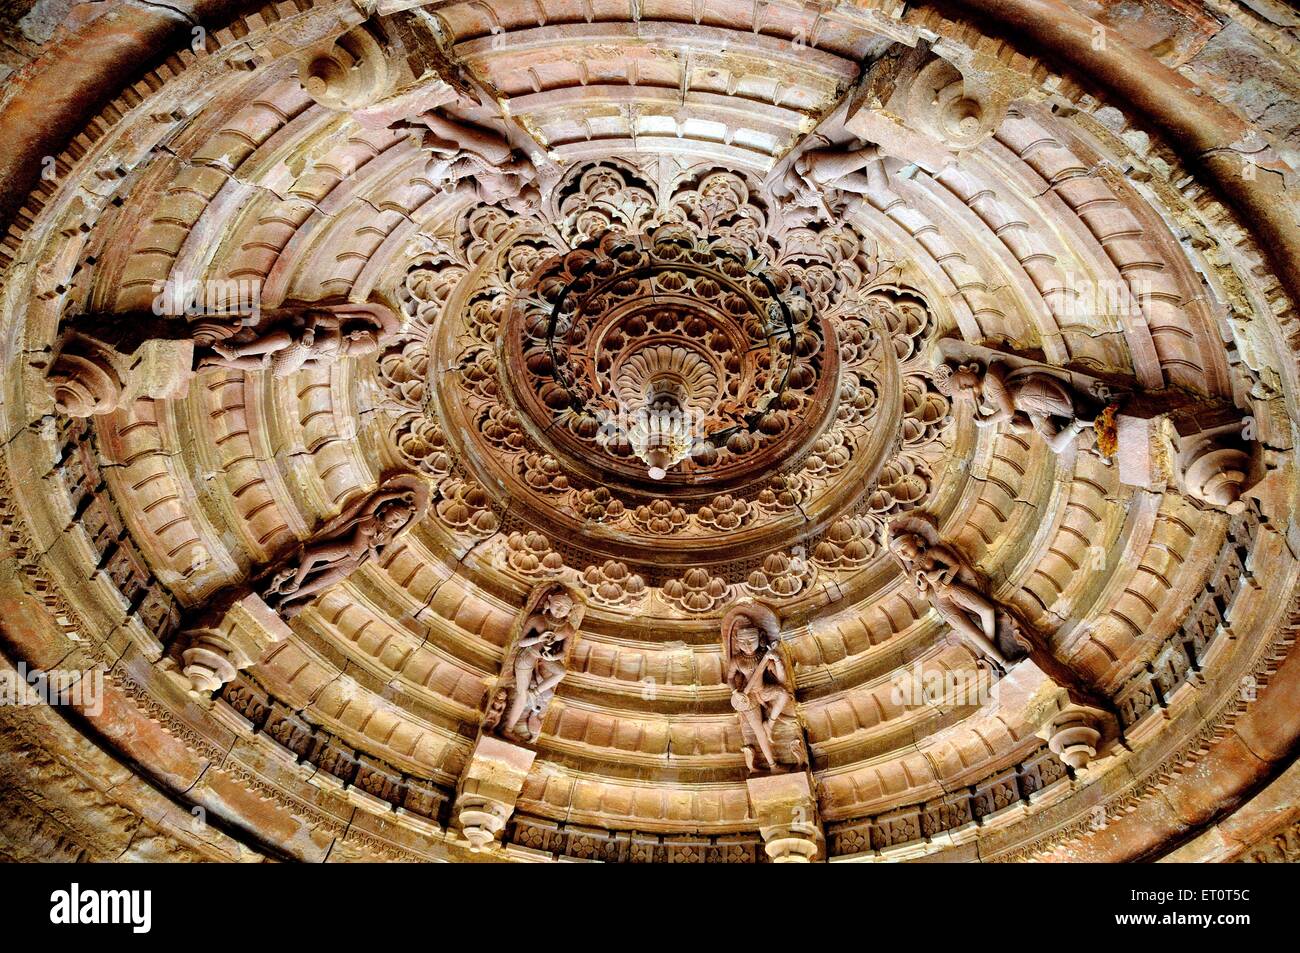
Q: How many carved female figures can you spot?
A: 8